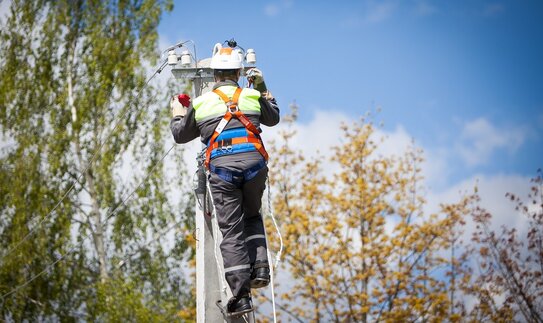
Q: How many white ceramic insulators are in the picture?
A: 3